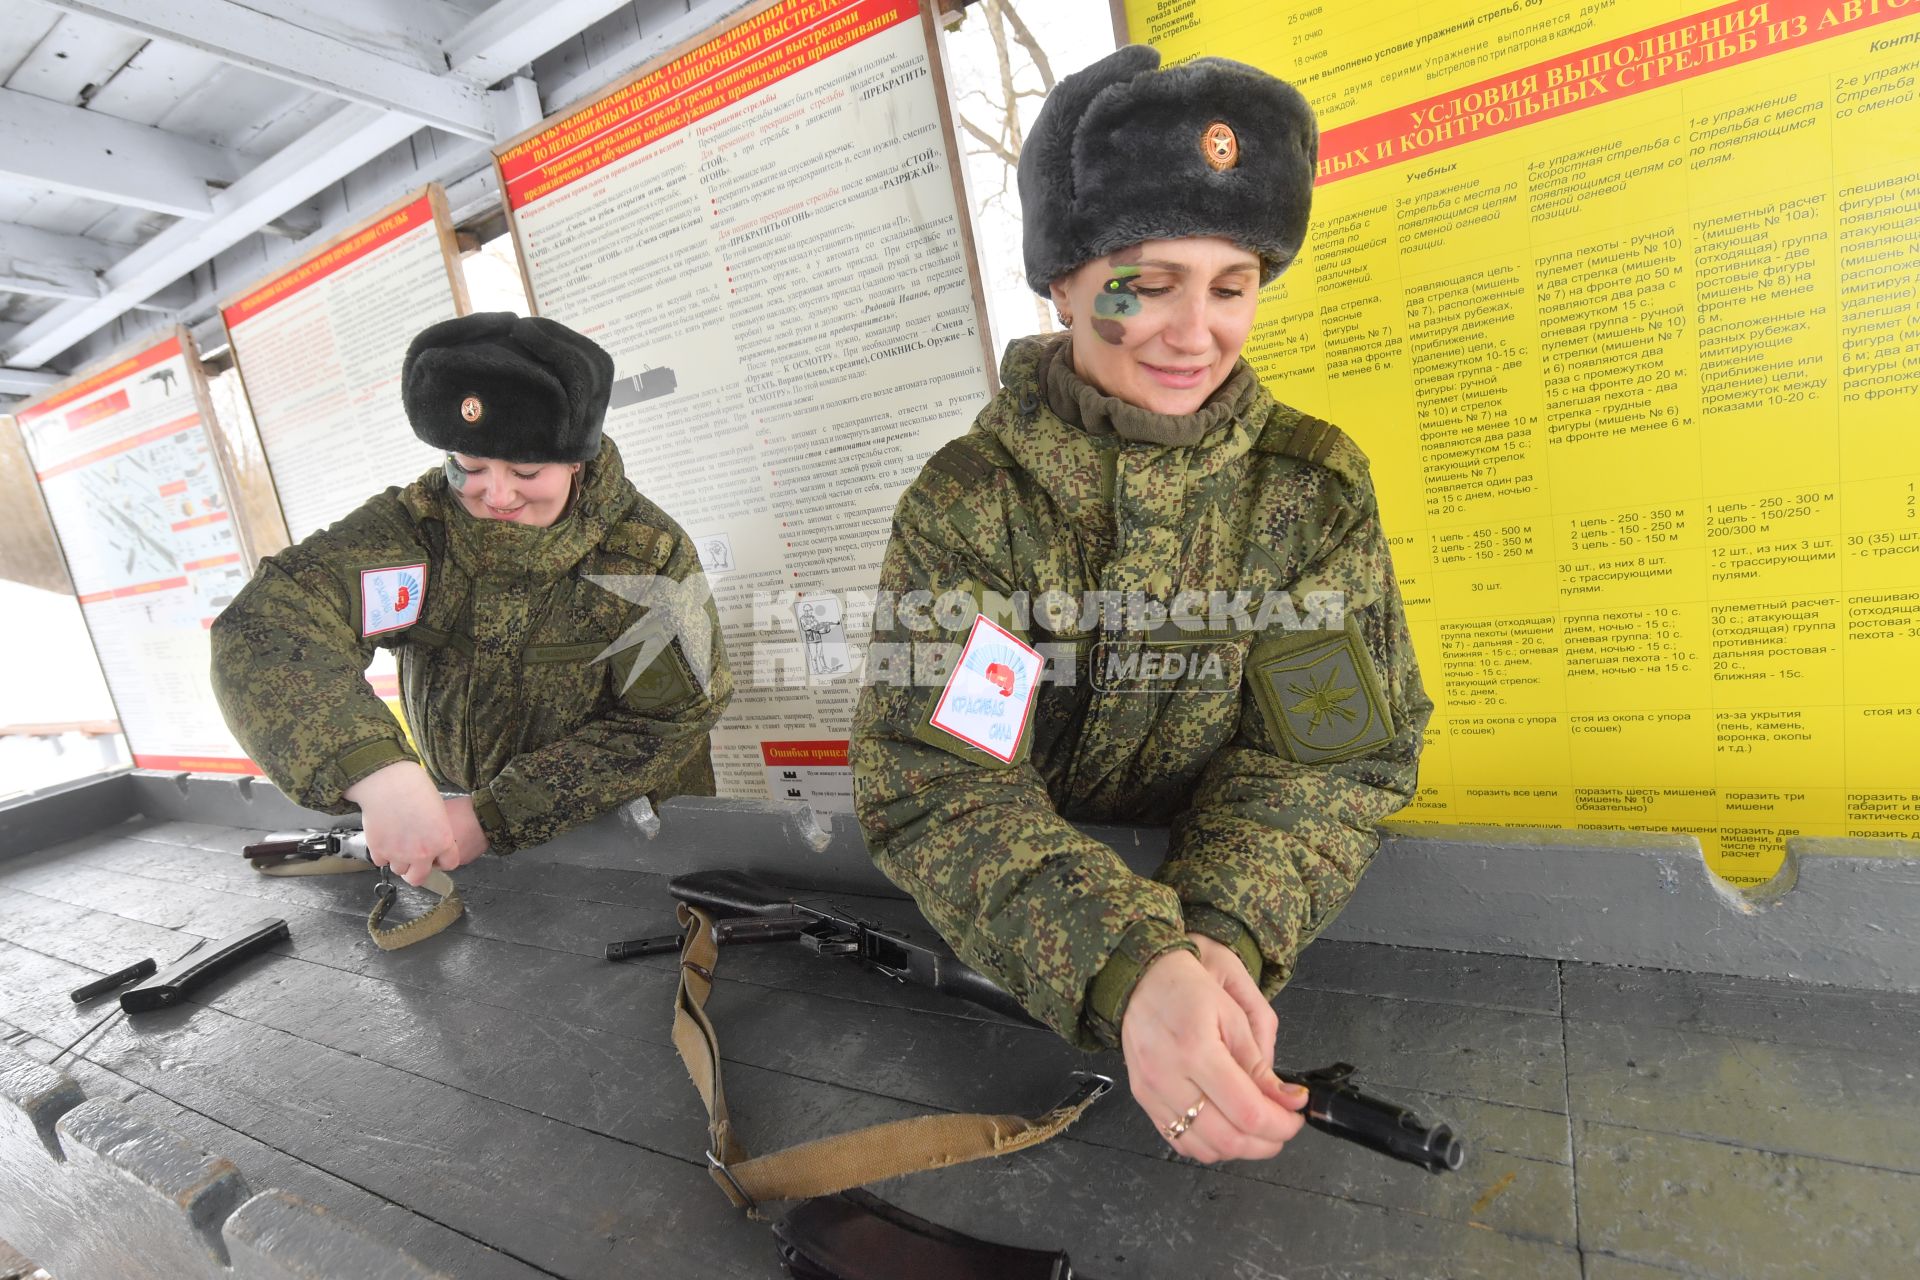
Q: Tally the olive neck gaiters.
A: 1